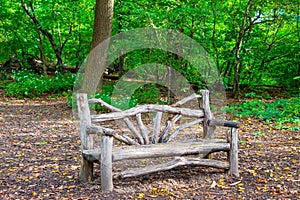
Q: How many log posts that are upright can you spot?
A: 4